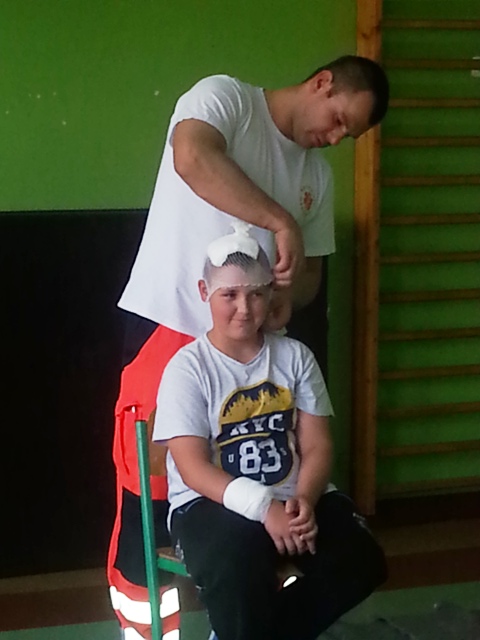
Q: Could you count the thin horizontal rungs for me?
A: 13